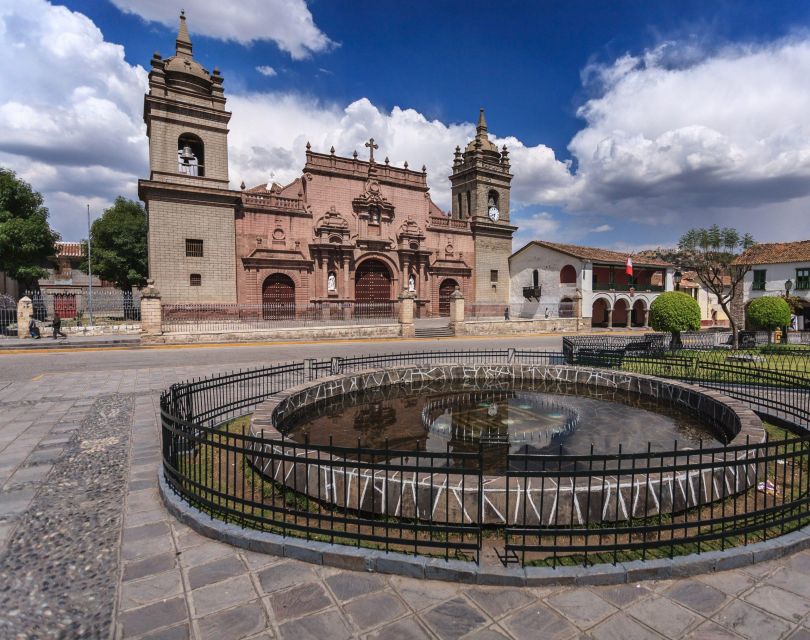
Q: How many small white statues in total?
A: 2